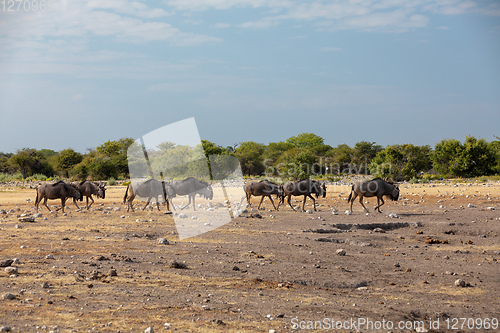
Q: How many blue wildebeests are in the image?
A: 7